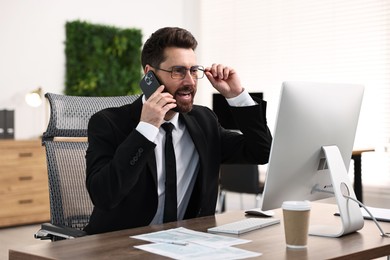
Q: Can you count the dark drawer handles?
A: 3